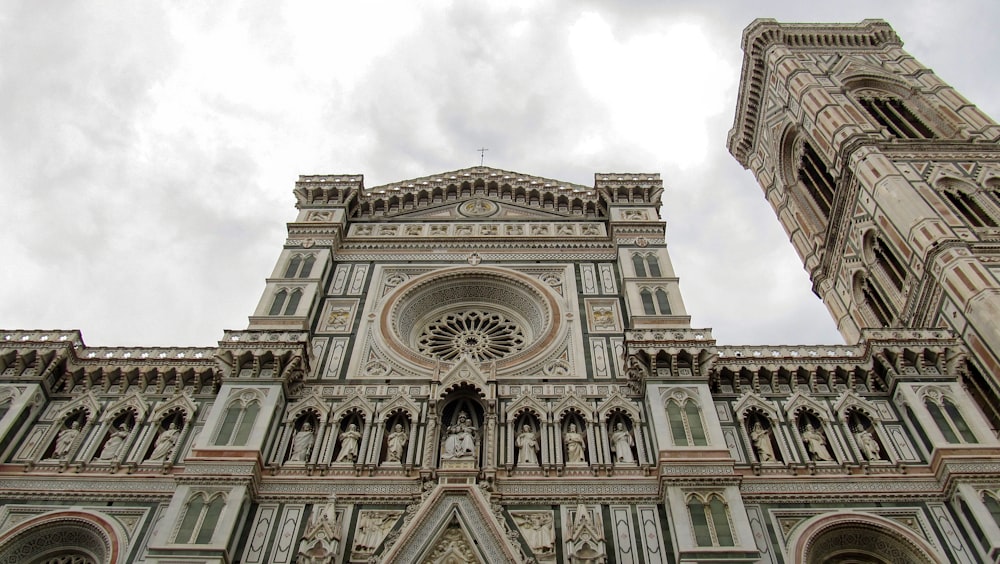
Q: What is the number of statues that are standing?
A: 12